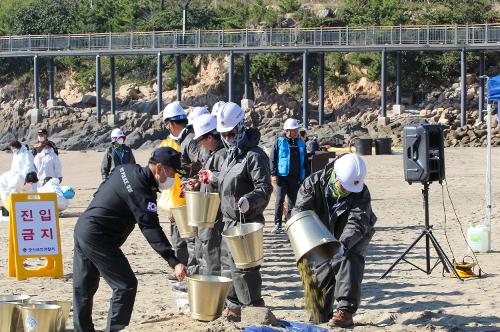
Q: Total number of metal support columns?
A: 14